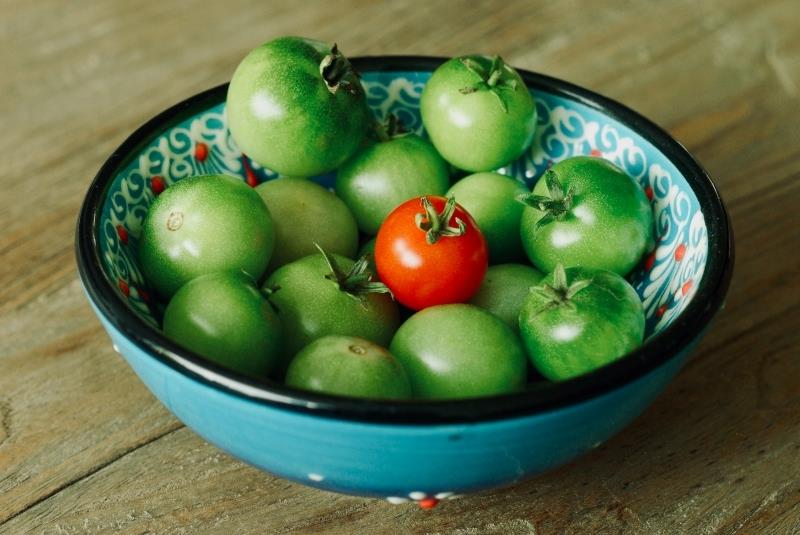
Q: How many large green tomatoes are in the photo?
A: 13